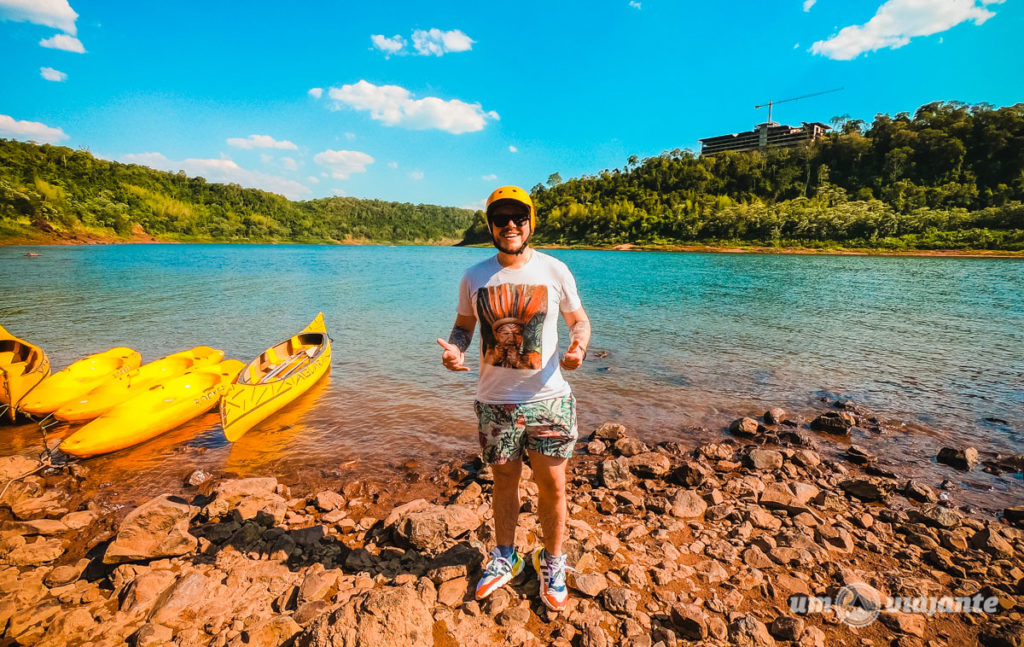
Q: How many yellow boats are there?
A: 5